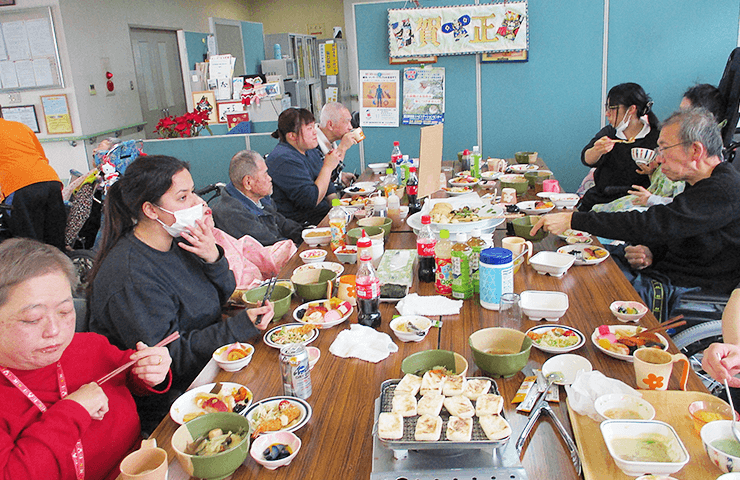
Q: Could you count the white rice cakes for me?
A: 12